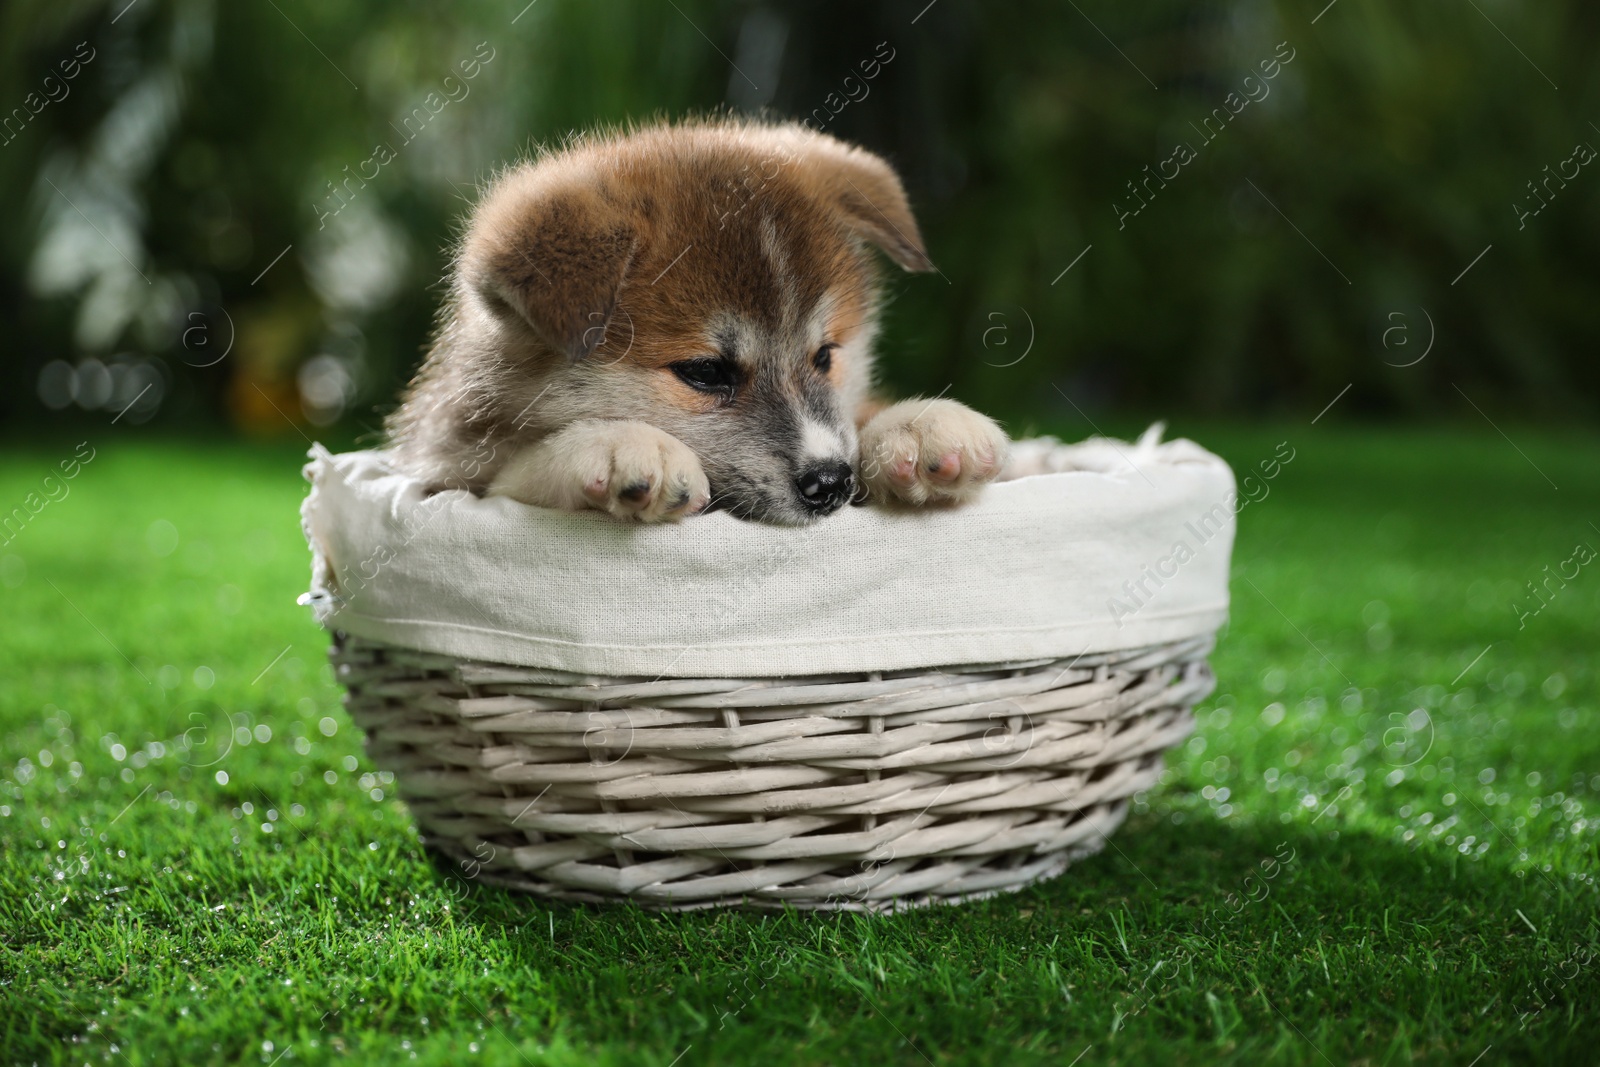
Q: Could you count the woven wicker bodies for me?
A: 1